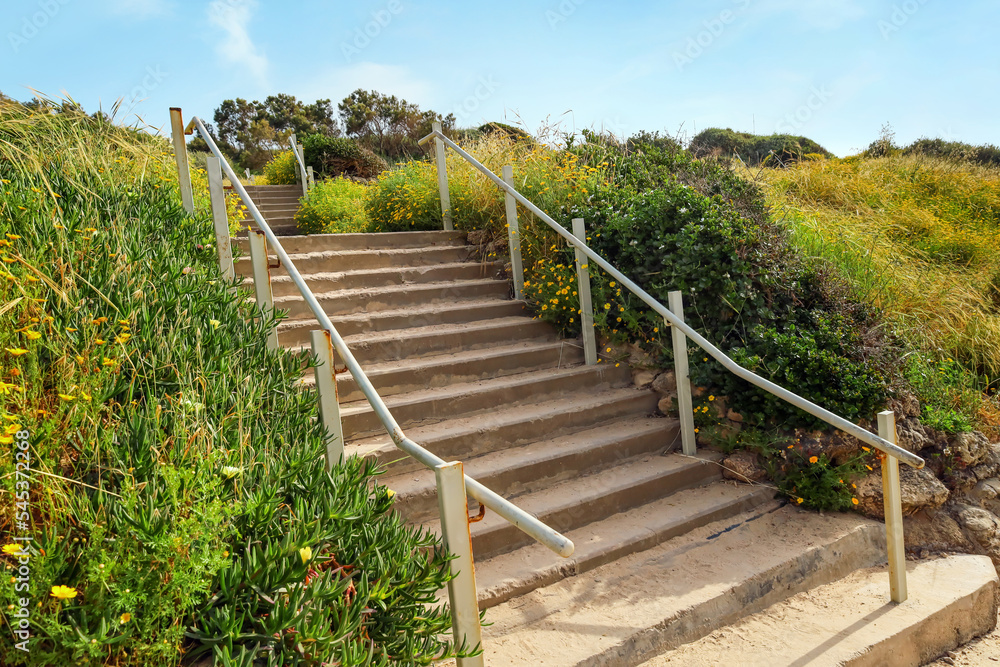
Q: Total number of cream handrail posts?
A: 13